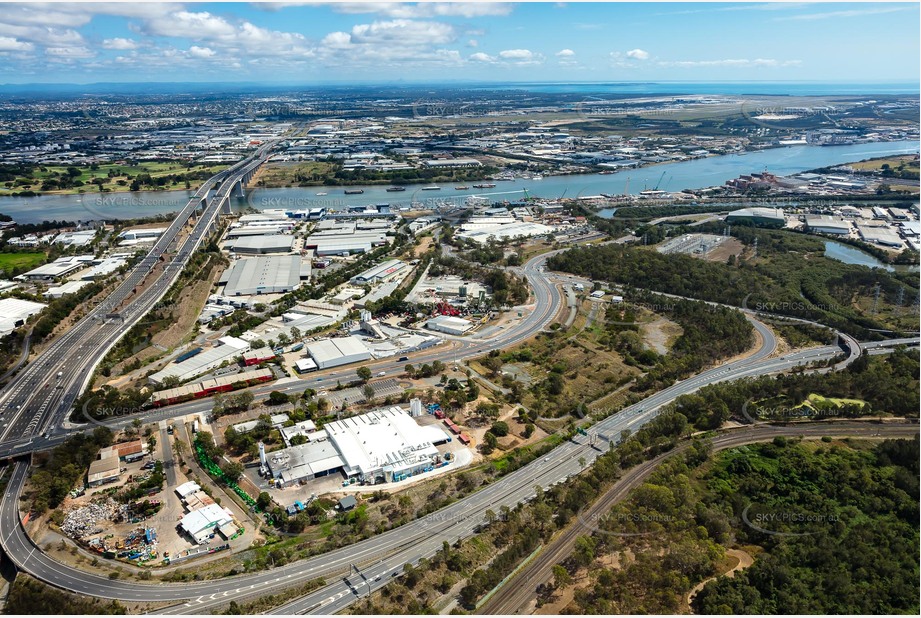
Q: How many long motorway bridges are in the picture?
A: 2